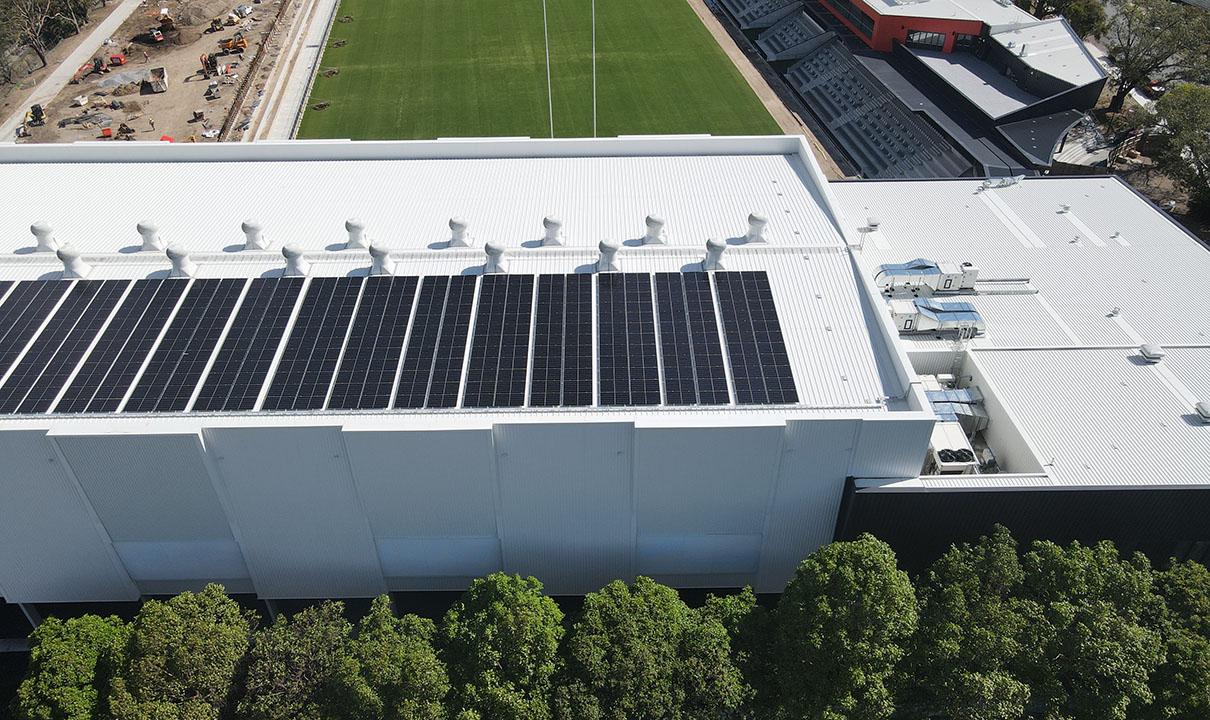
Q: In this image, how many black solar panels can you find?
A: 14